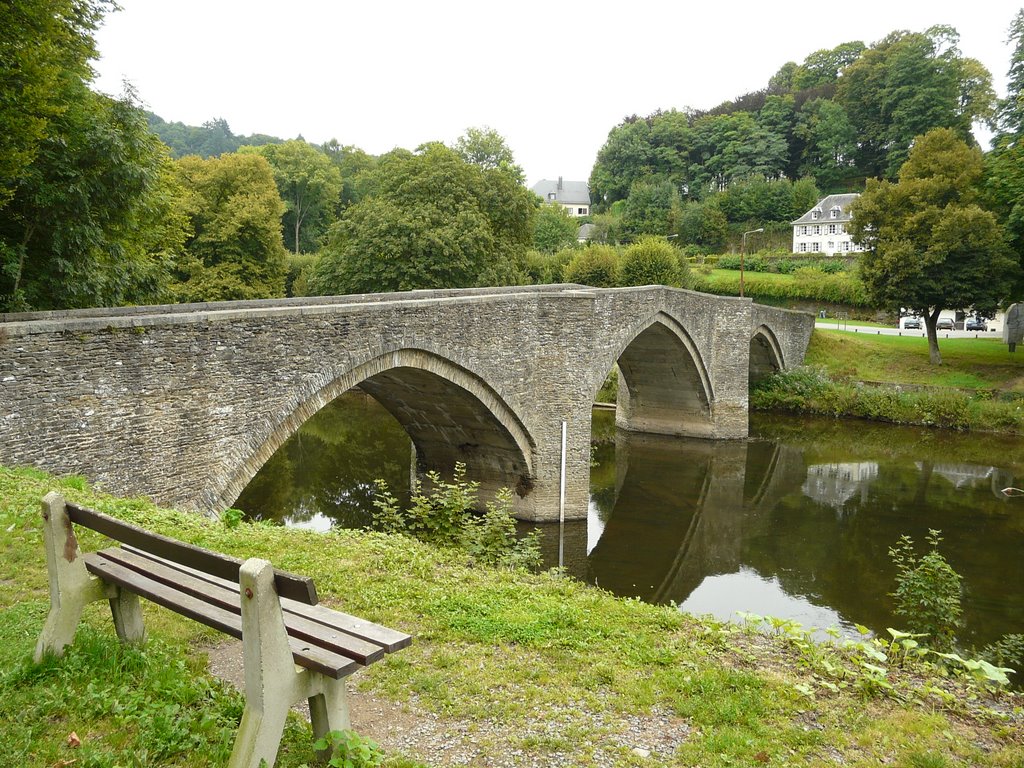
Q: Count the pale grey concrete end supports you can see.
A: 2